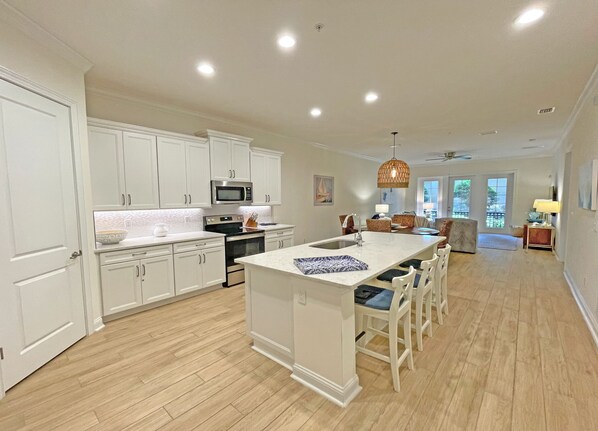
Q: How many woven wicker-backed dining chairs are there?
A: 4